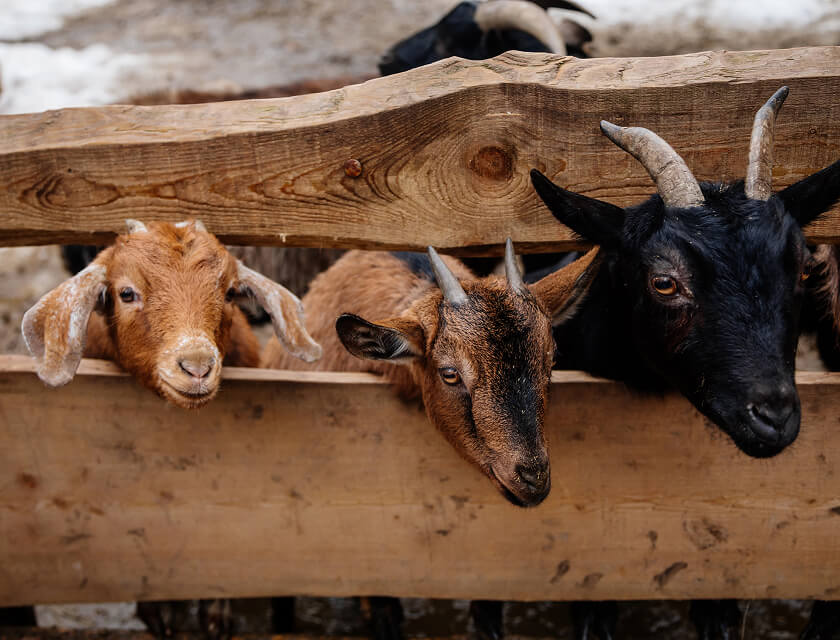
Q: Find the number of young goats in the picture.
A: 2